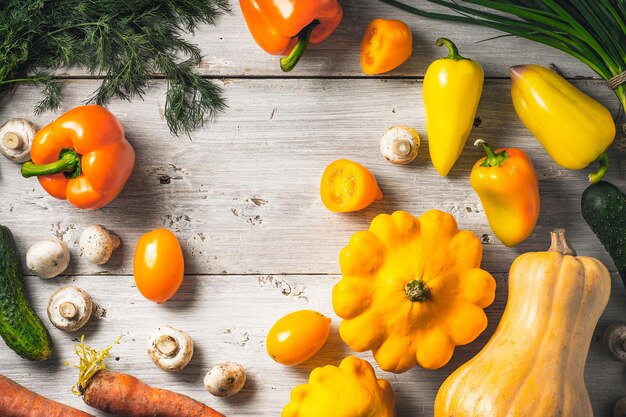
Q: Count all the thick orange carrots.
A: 2